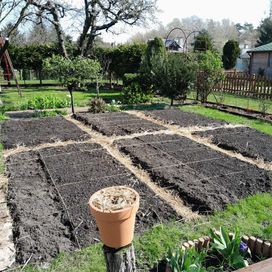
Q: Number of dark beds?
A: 6